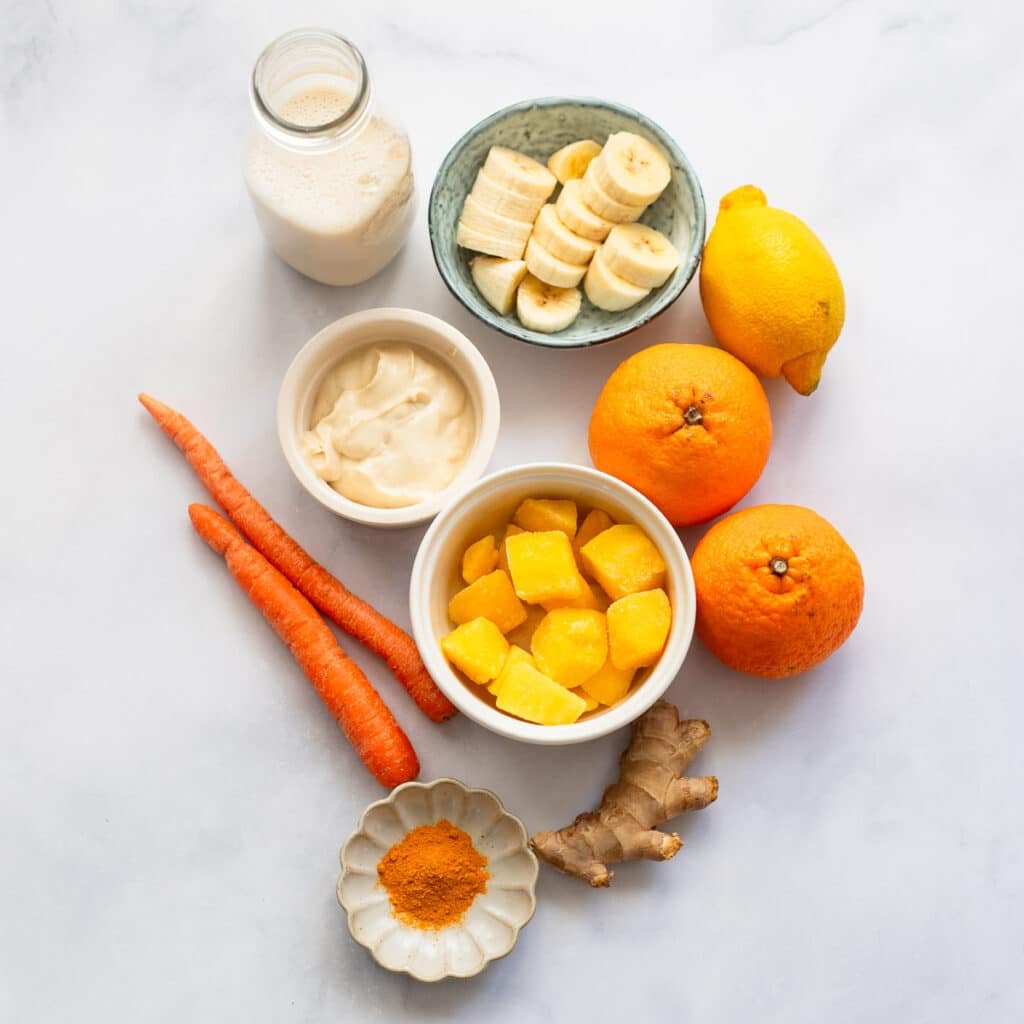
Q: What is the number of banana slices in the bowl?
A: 14